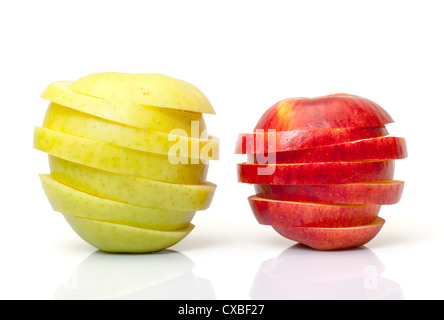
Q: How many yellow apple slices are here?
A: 7